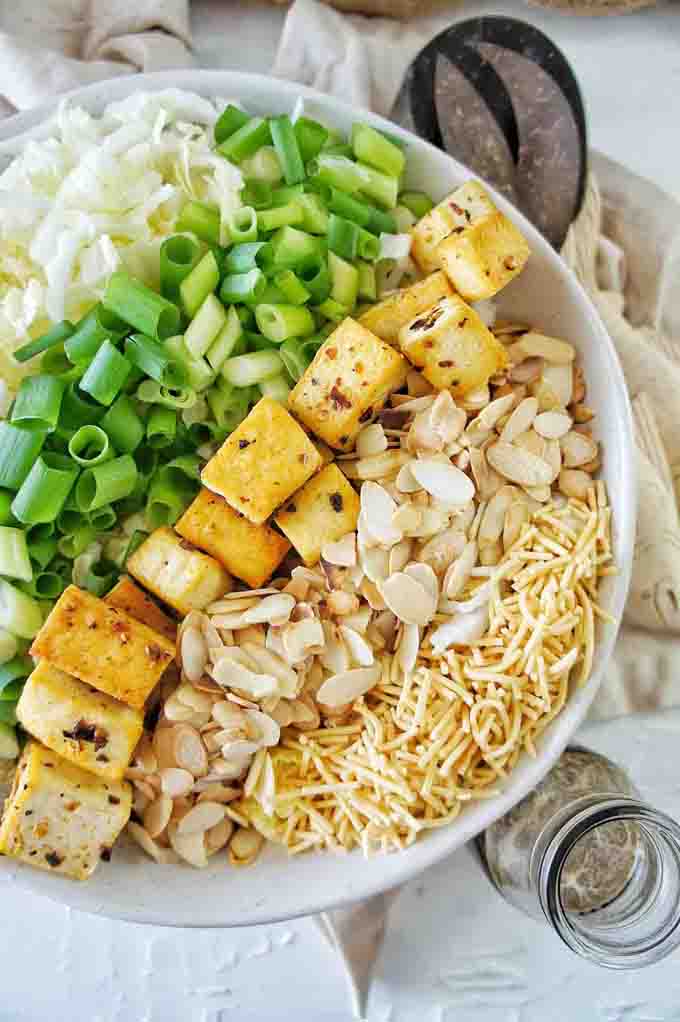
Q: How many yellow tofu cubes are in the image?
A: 13